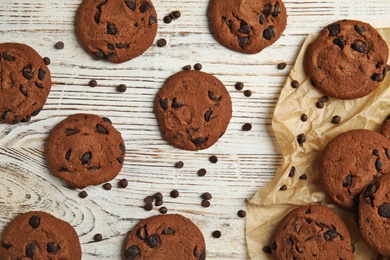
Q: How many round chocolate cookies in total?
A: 12